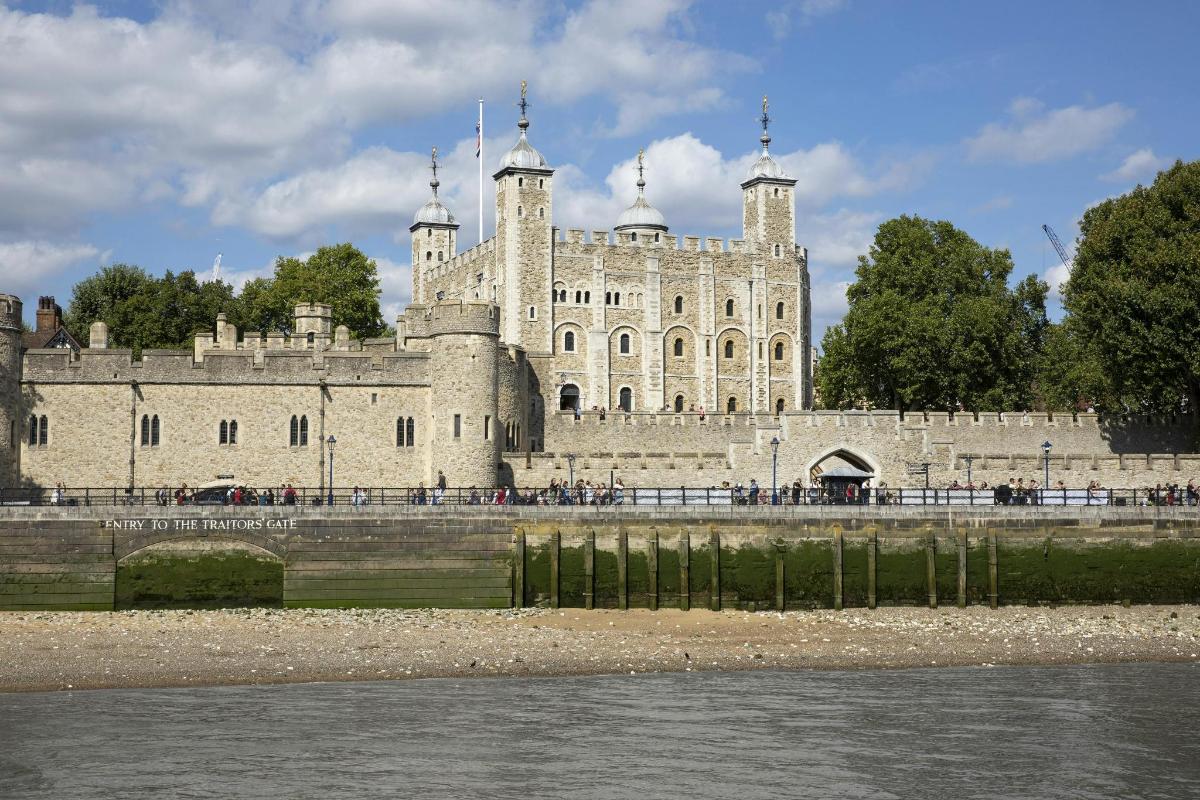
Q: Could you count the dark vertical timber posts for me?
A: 13